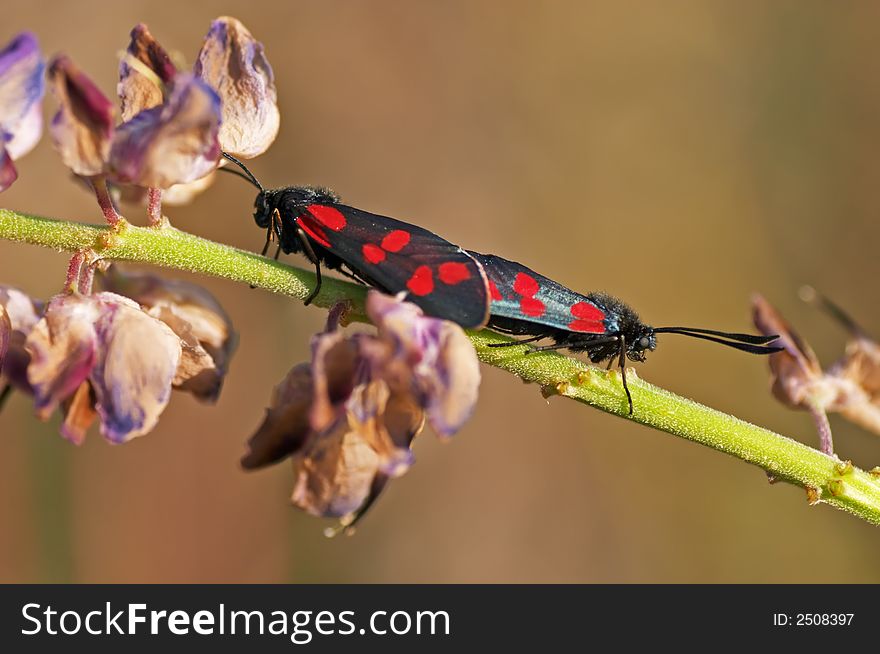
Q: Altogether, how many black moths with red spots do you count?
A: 2